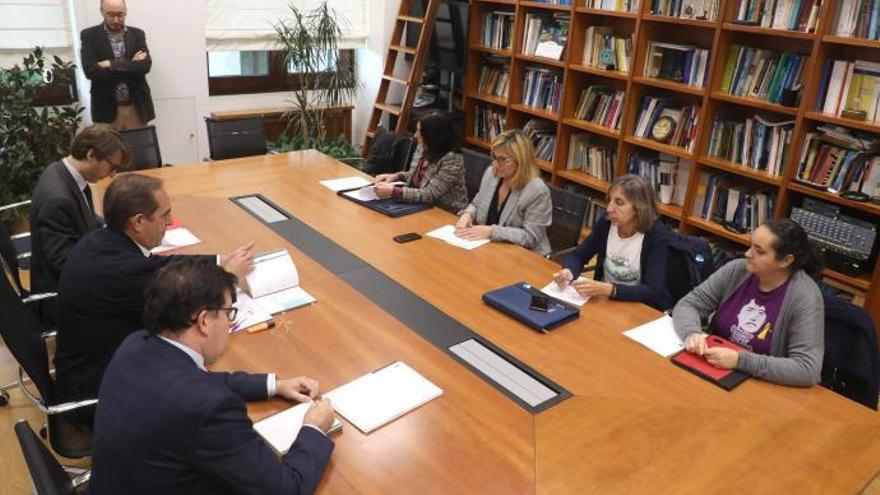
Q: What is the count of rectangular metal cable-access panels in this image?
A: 2